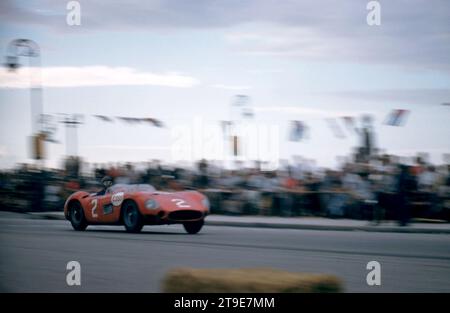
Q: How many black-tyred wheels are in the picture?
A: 3